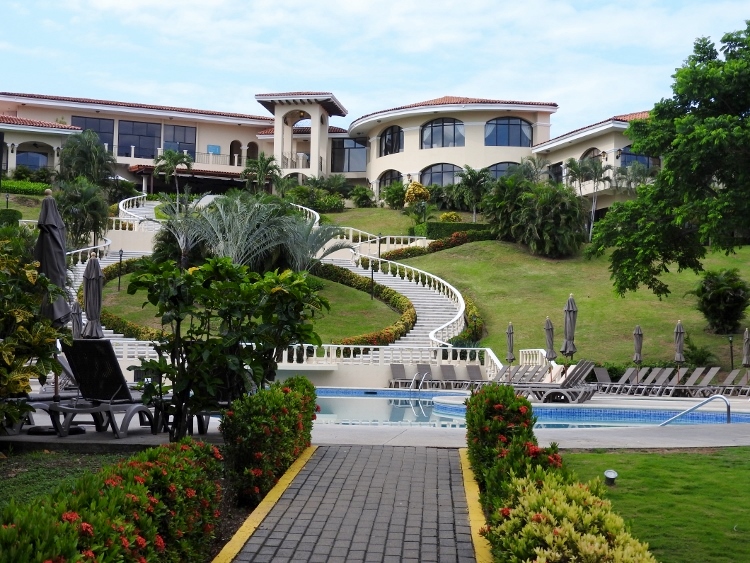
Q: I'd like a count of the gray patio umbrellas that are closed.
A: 9